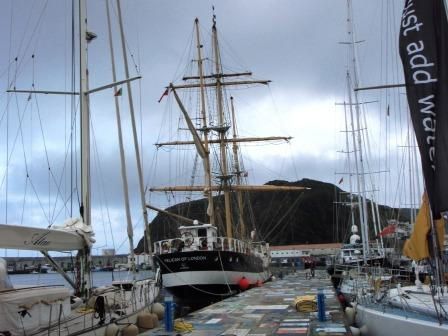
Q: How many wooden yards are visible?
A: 4